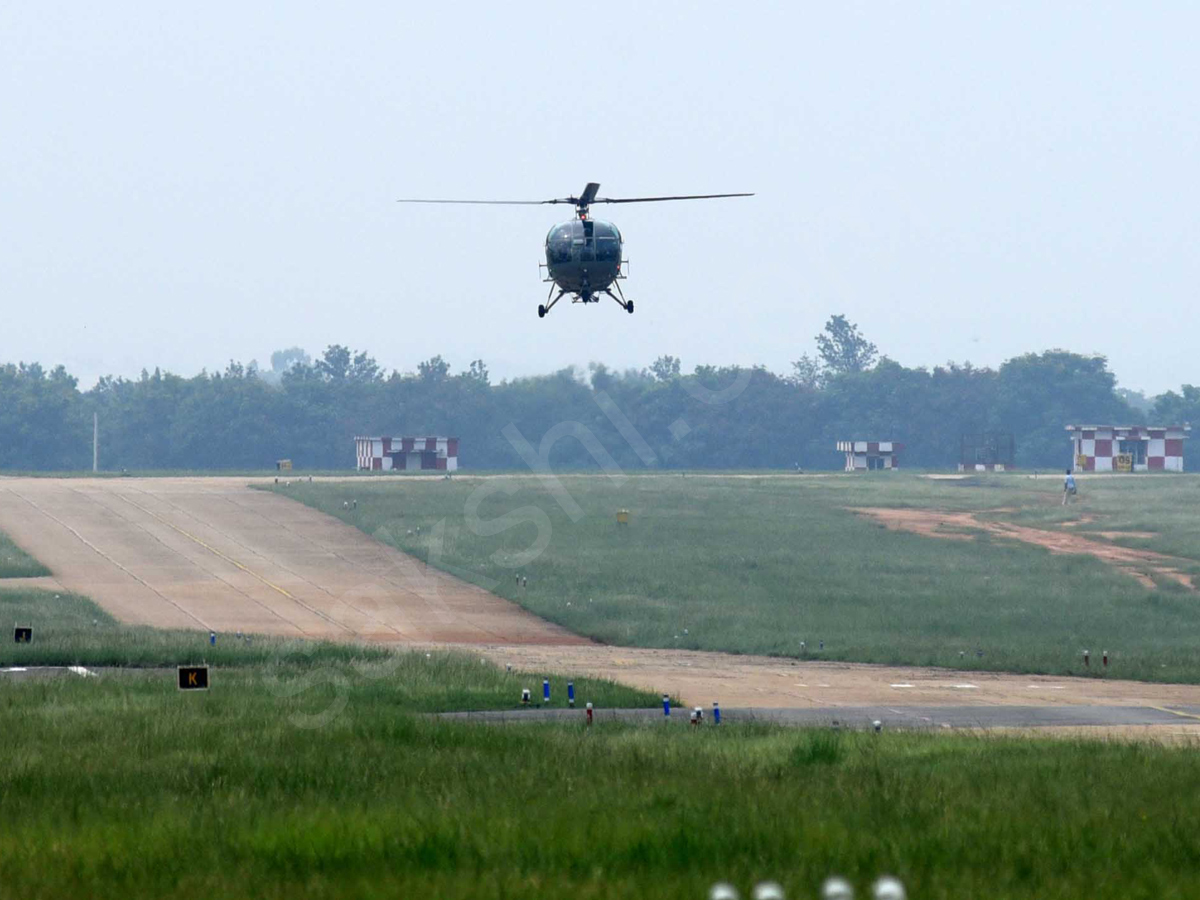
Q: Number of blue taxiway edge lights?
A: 5